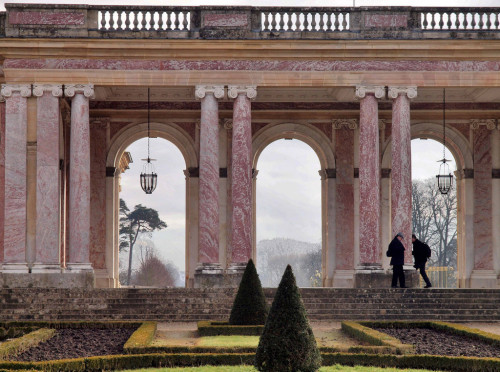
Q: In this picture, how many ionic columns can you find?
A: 7